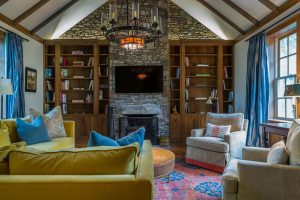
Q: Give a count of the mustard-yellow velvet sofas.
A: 1